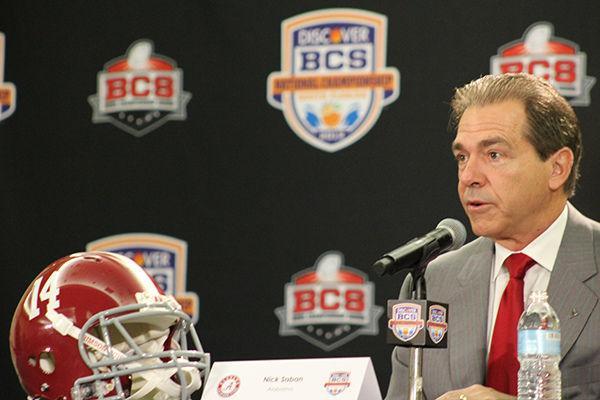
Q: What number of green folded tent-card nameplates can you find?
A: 0